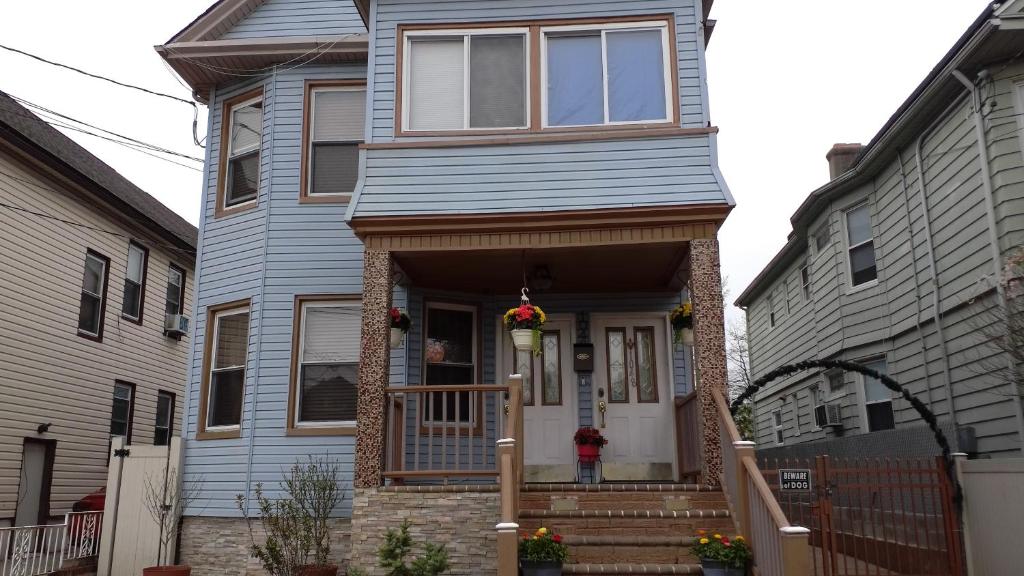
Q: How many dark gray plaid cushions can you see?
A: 0